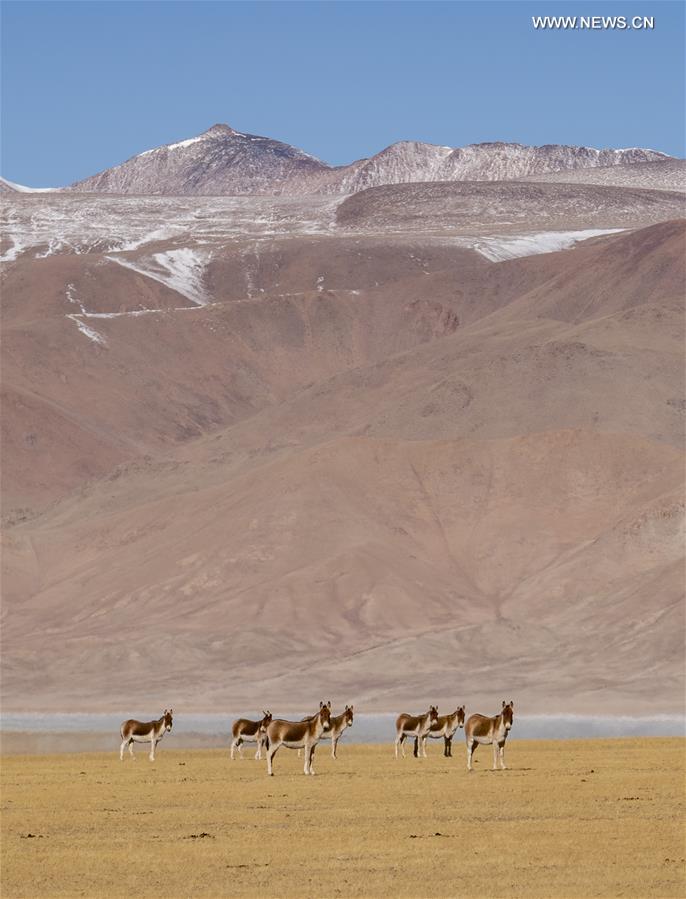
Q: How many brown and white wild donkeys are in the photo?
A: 7